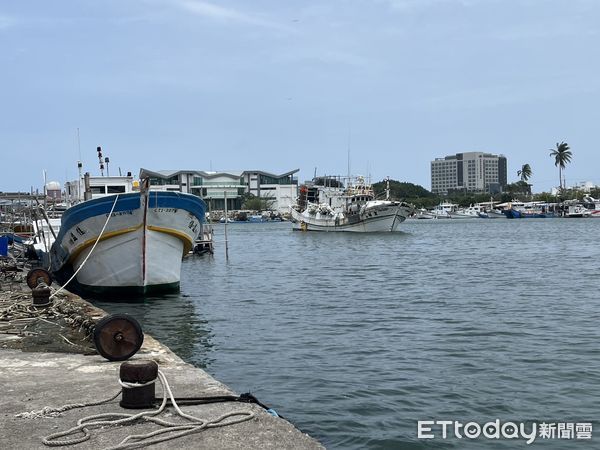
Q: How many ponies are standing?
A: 0